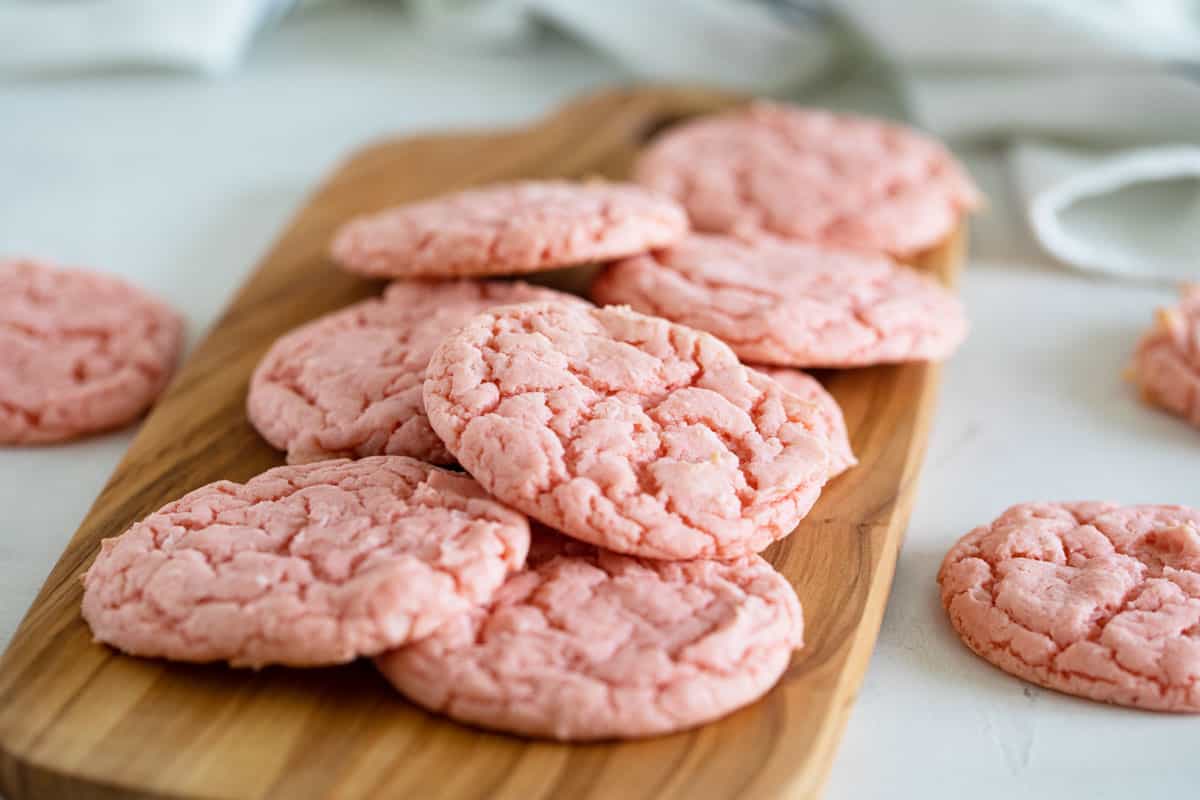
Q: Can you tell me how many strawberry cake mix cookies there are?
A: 11